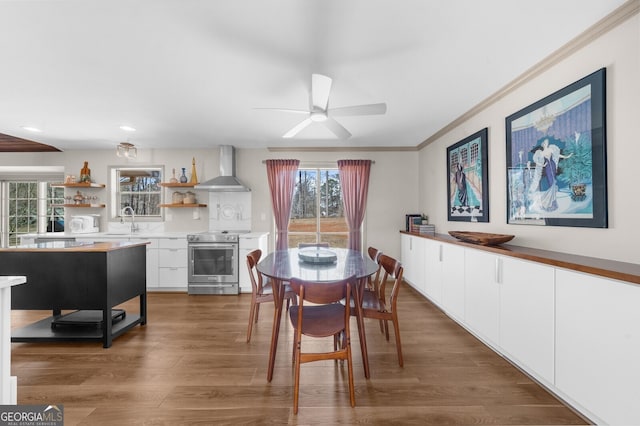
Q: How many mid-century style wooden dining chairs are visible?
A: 5